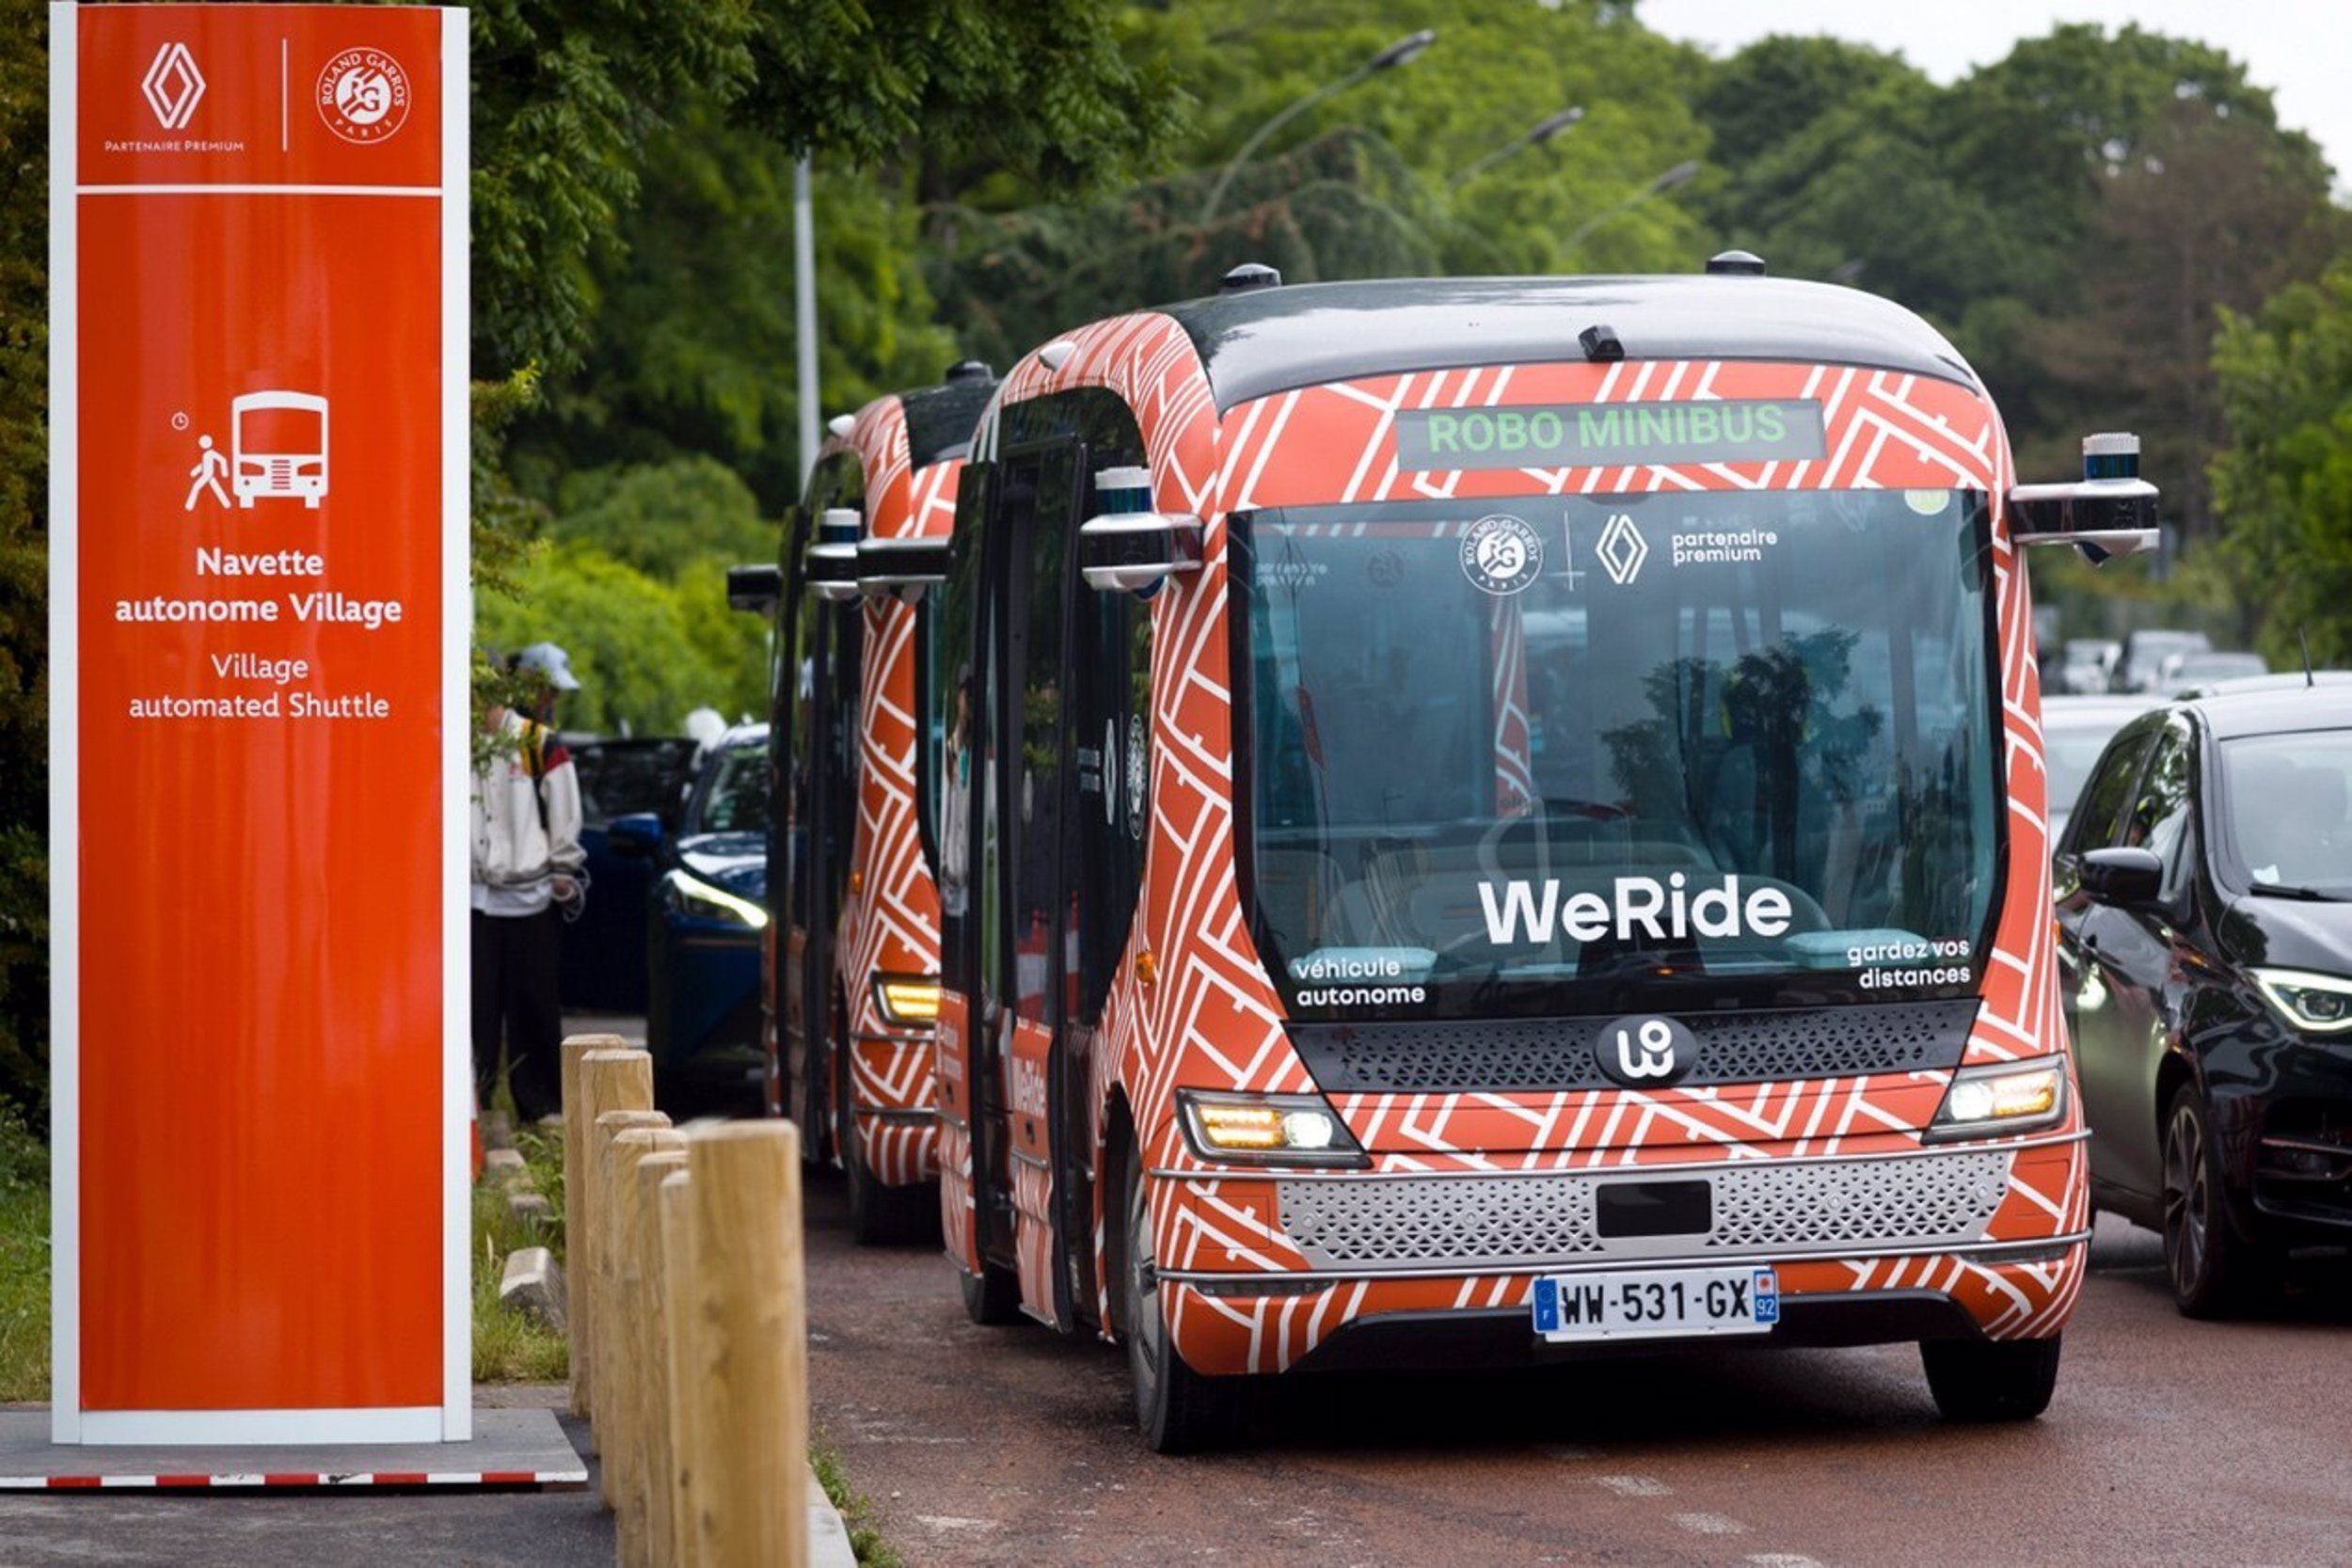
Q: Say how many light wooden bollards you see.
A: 7